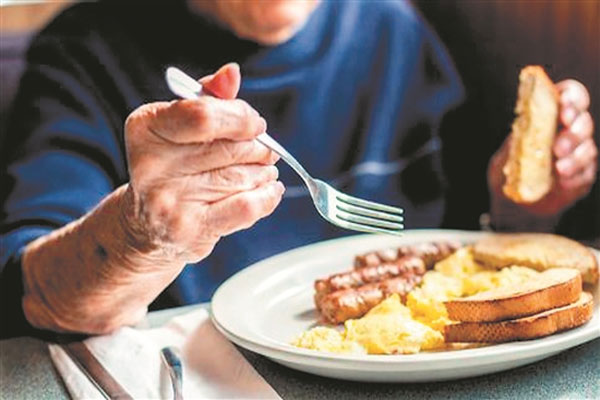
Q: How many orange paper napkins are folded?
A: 0